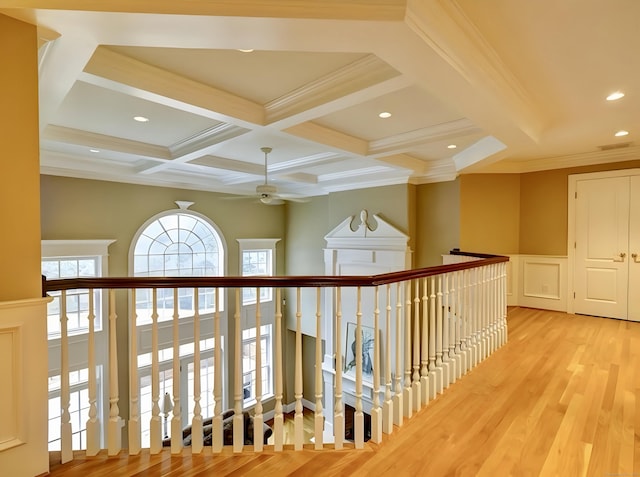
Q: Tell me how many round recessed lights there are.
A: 7